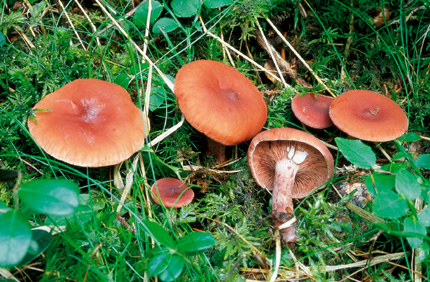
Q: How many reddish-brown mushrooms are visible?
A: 6